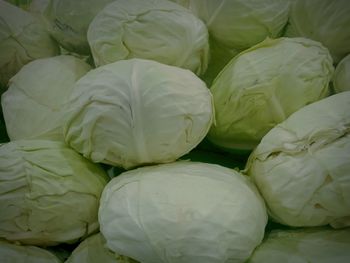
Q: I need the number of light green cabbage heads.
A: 15